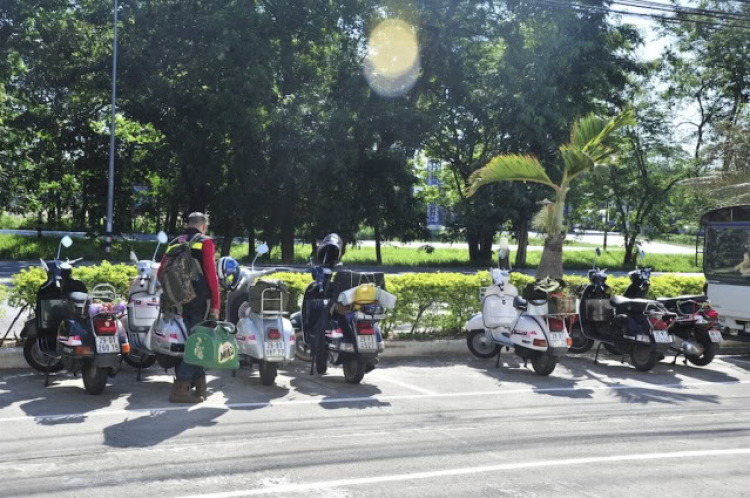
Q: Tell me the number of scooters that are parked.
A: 7